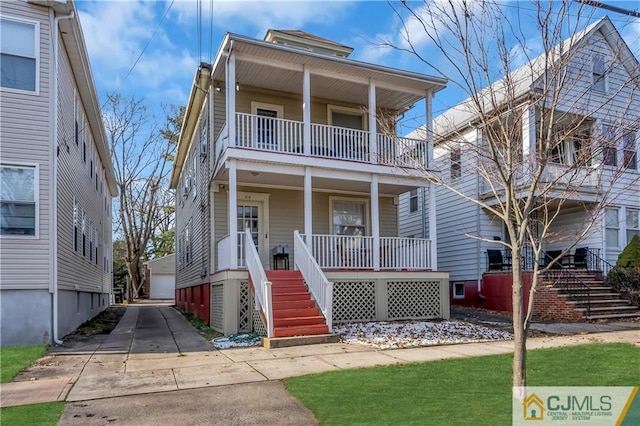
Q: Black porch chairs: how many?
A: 3